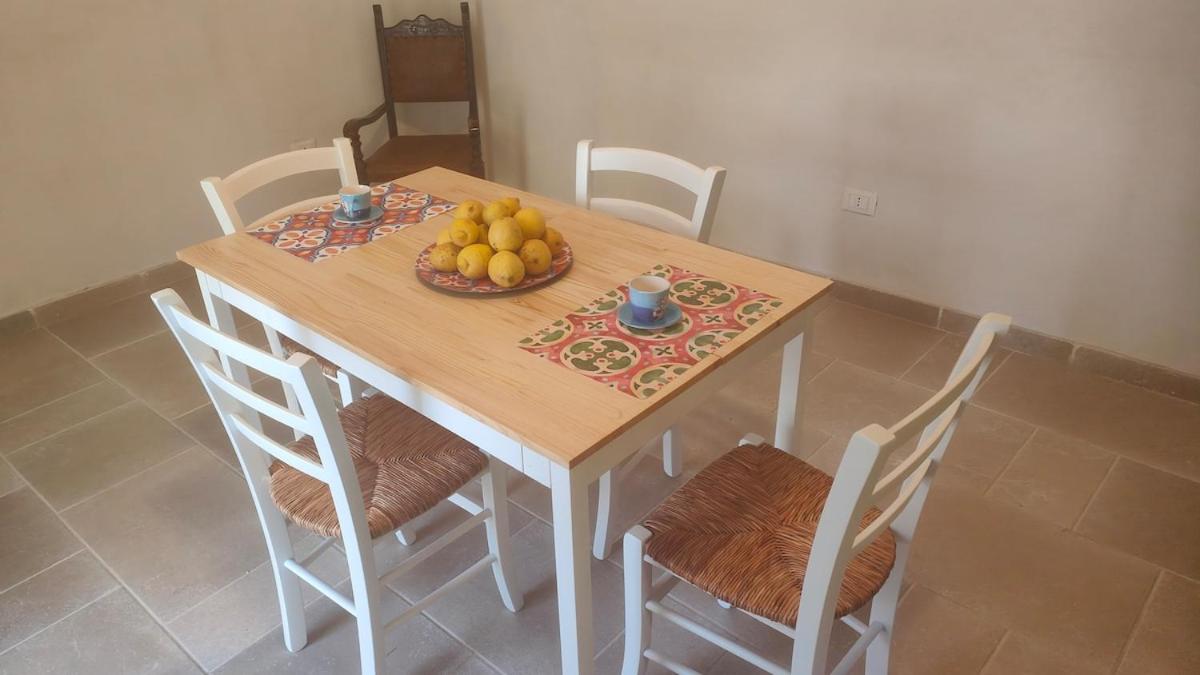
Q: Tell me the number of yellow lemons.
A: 13